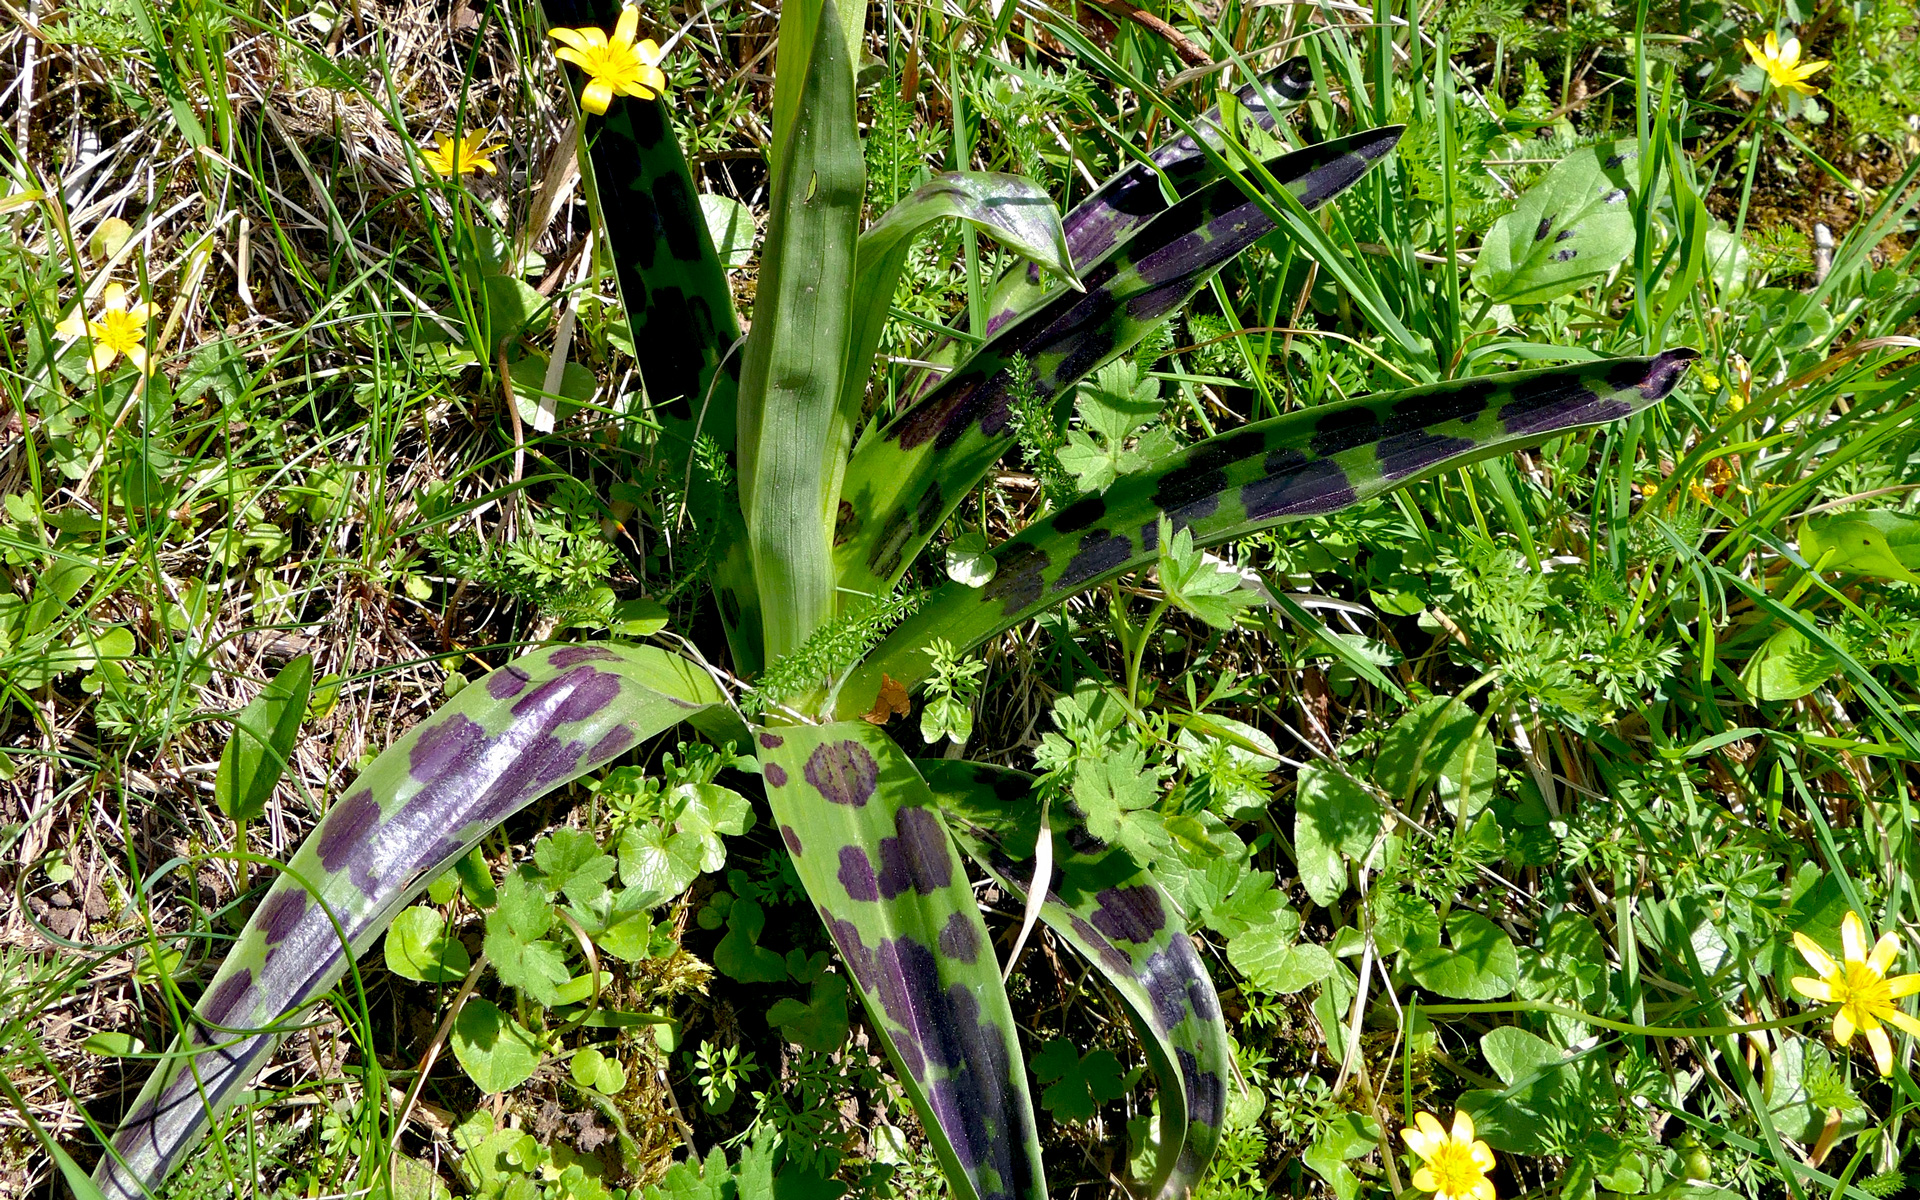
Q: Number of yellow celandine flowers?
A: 6